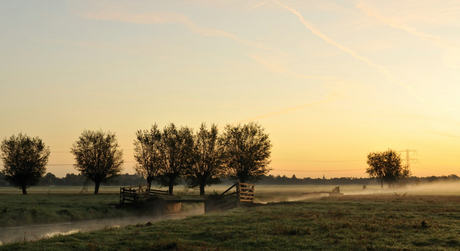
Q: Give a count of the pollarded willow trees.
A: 6